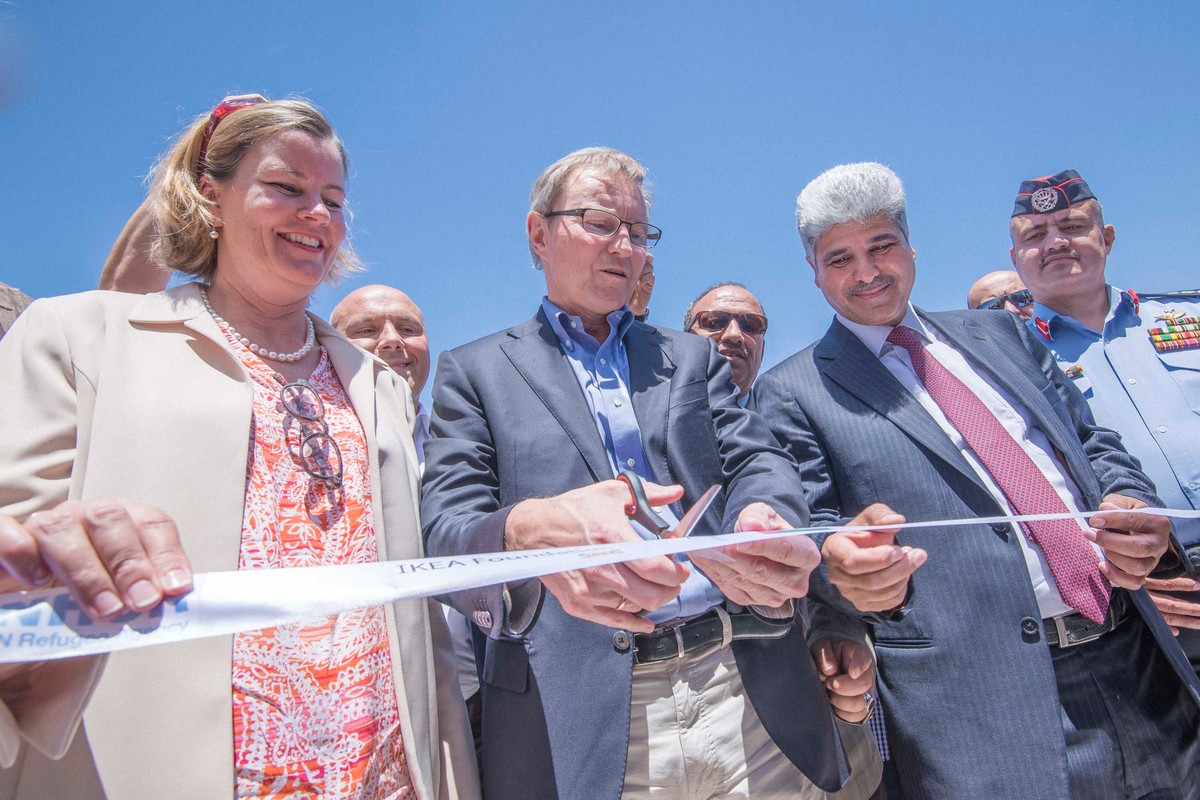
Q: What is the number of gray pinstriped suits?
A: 1